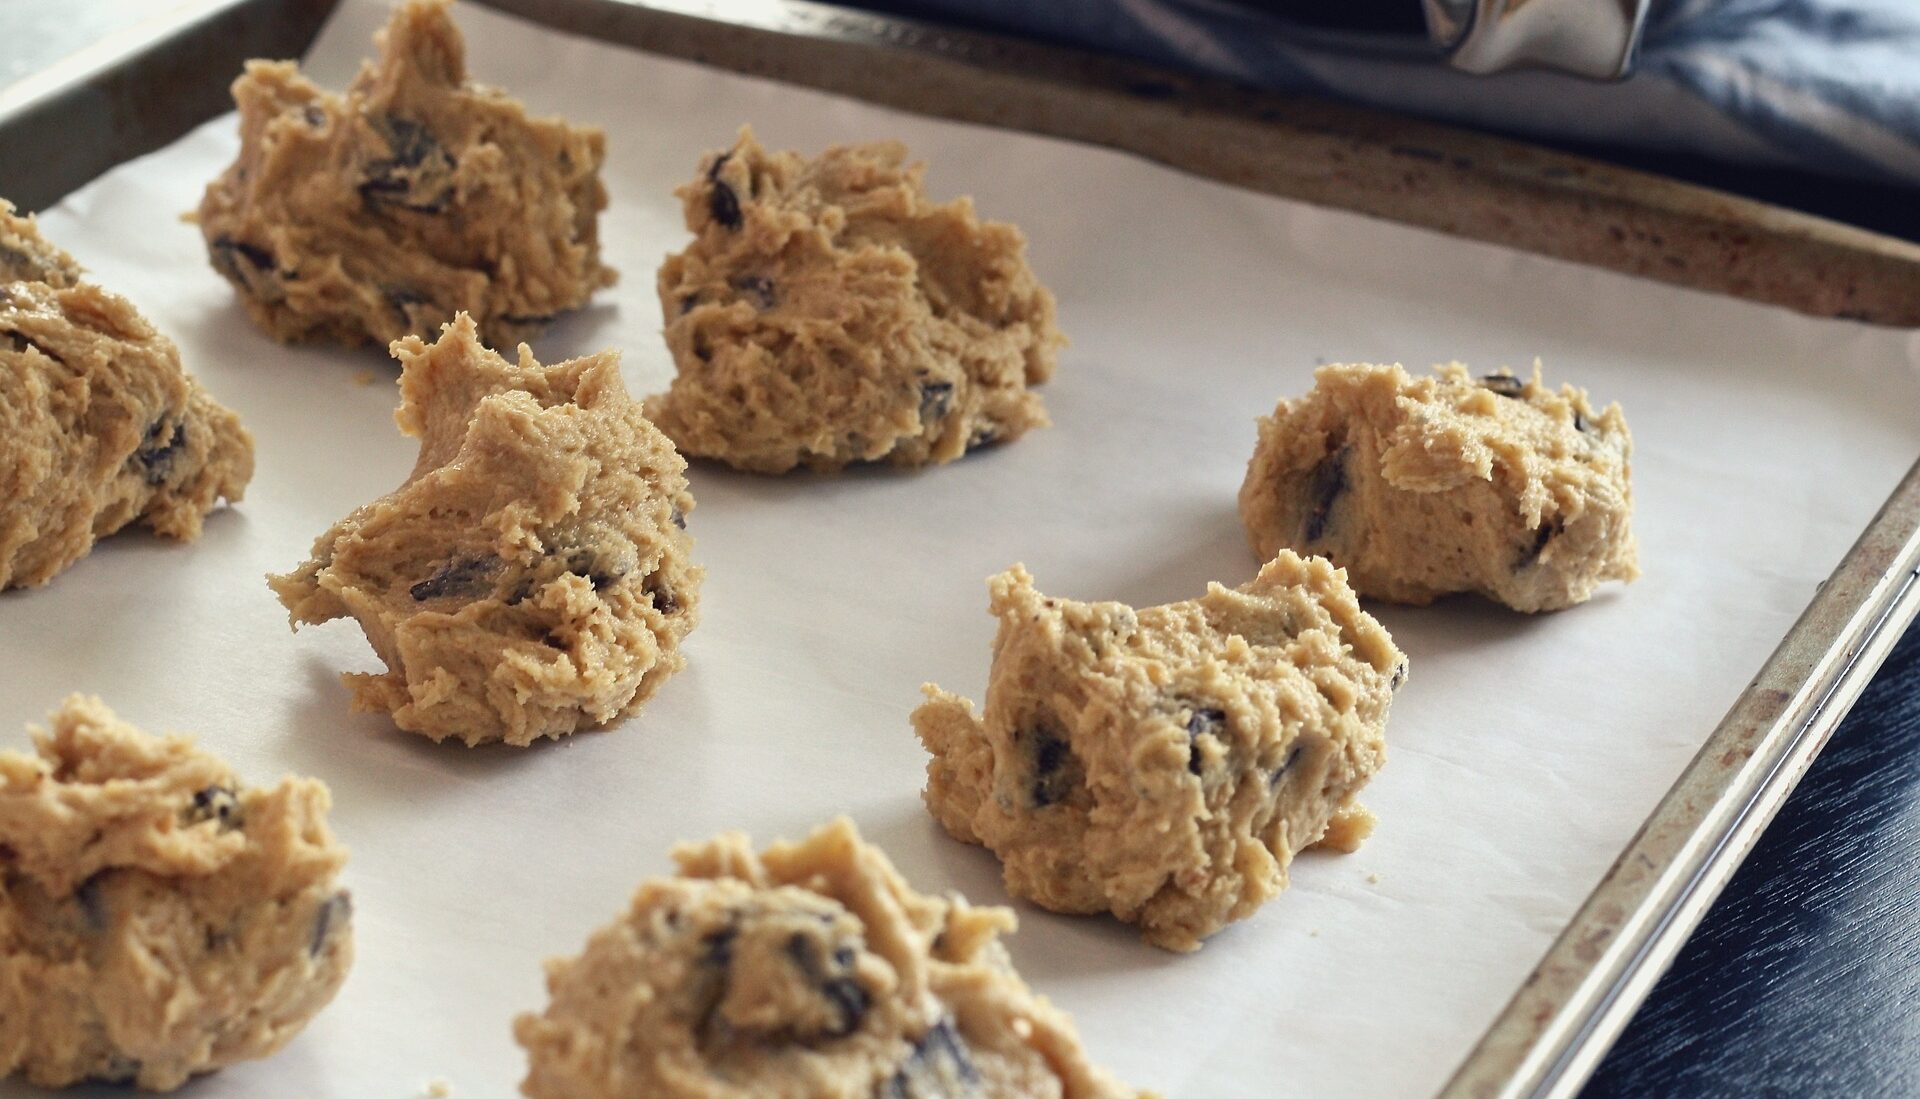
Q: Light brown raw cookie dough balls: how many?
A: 8